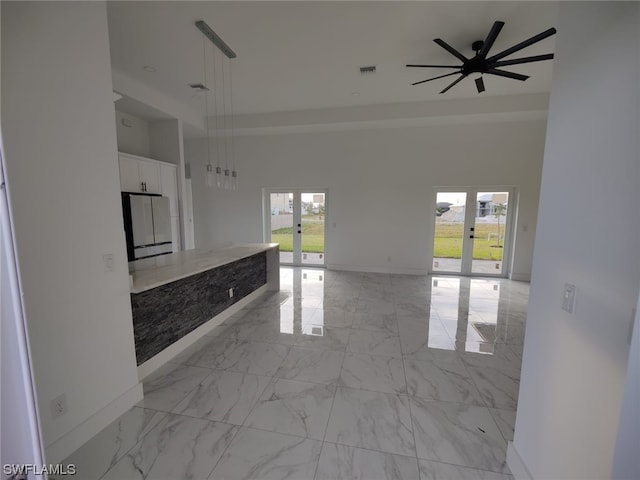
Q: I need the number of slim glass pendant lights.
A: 4